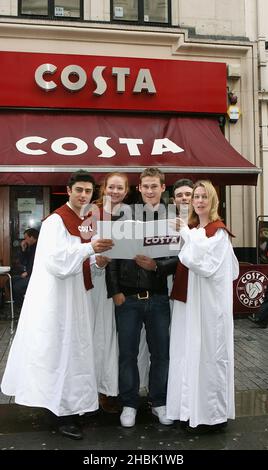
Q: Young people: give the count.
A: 5